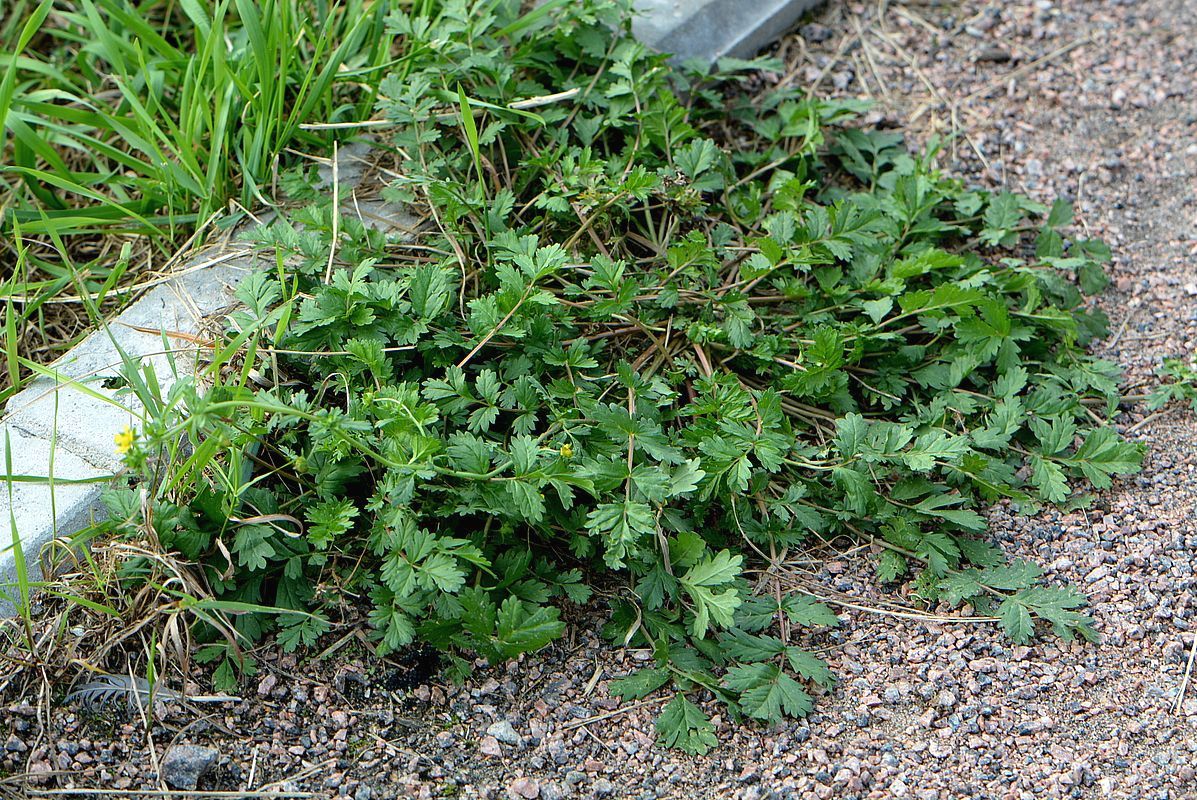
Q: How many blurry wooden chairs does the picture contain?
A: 0